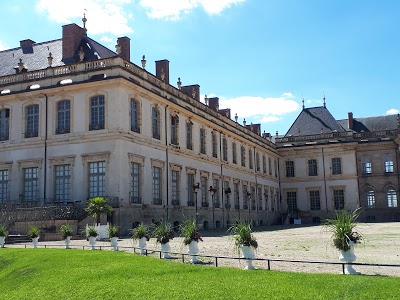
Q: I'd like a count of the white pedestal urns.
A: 10